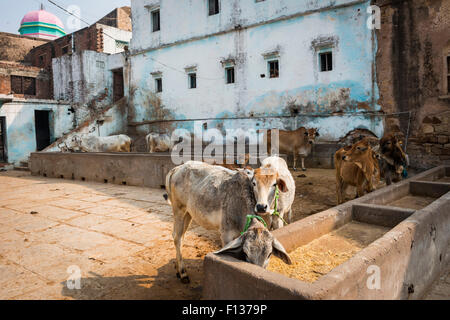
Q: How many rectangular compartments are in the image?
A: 3